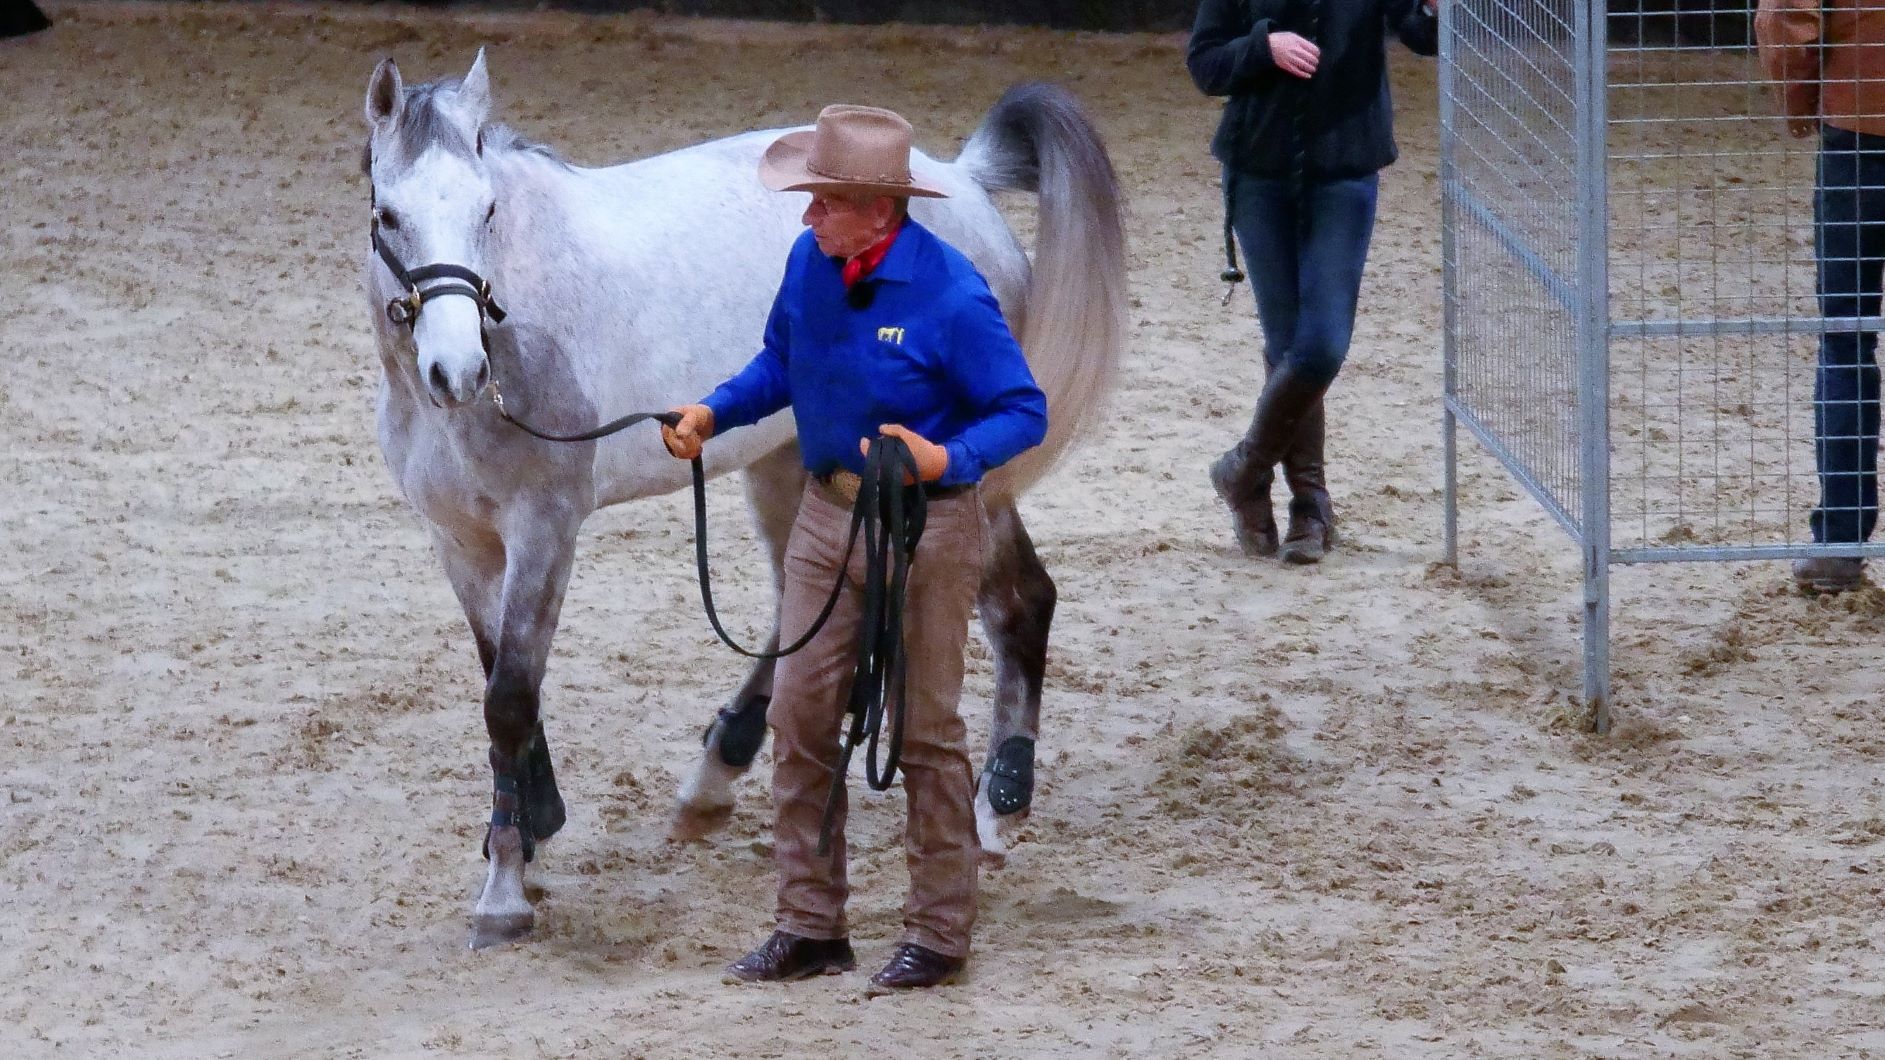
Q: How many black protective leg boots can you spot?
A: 4